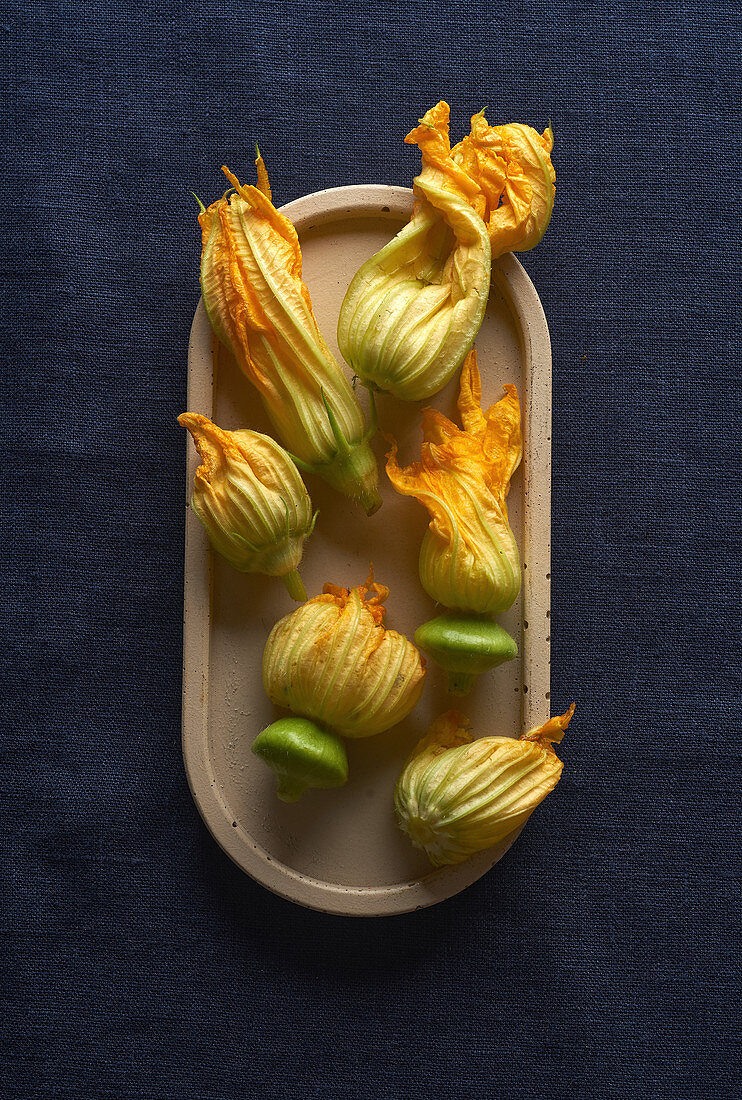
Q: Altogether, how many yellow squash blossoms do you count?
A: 6